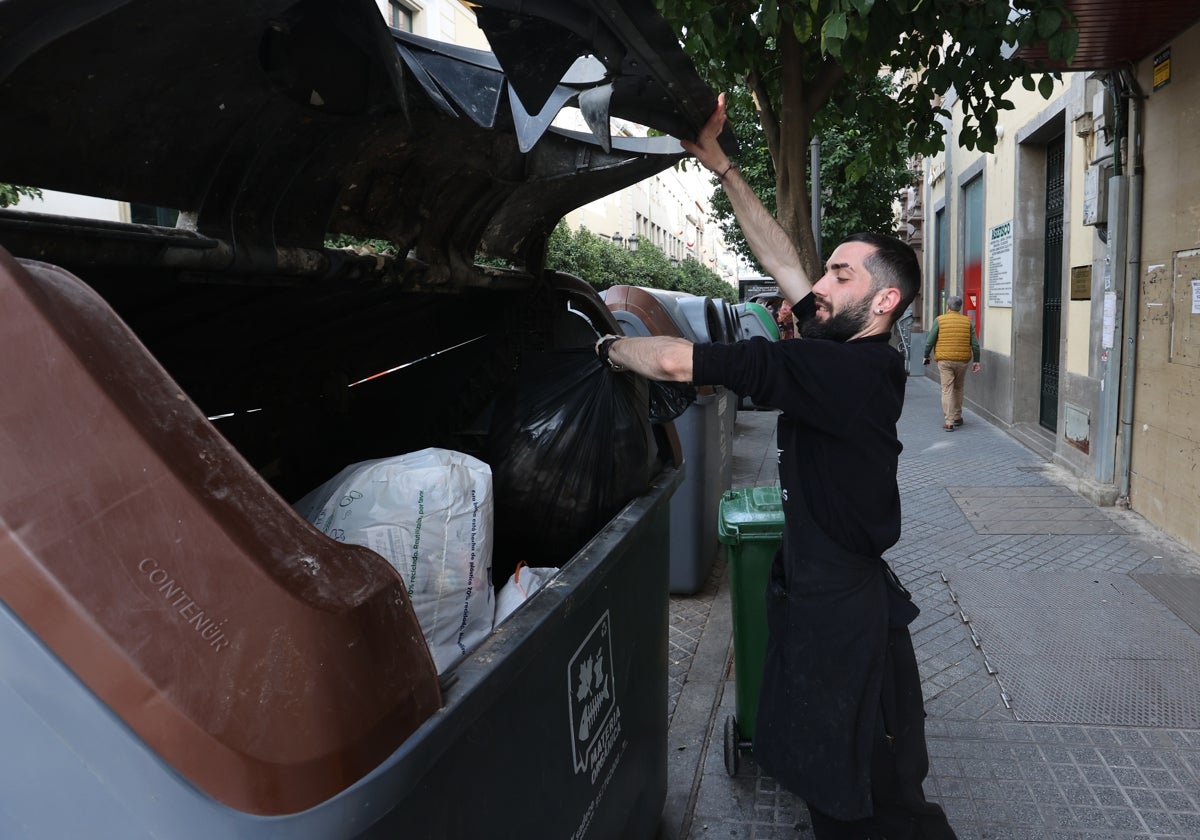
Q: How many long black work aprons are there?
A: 1